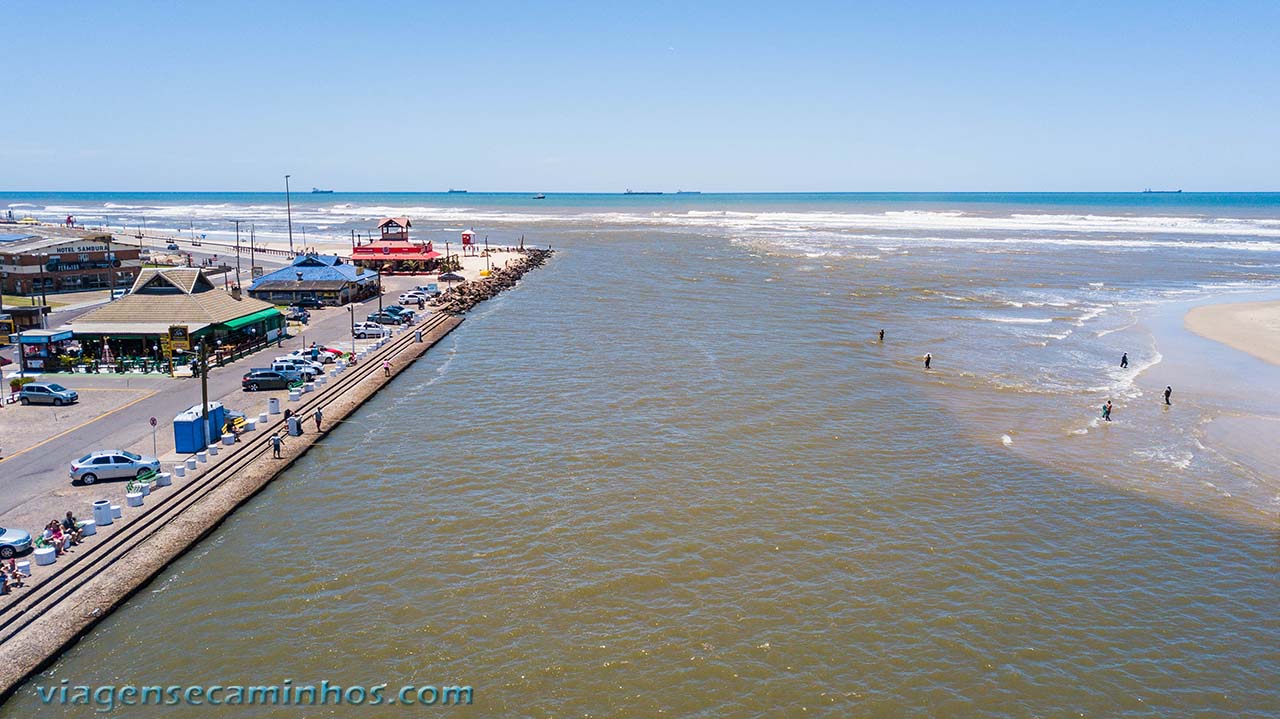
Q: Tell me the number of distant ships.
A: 6